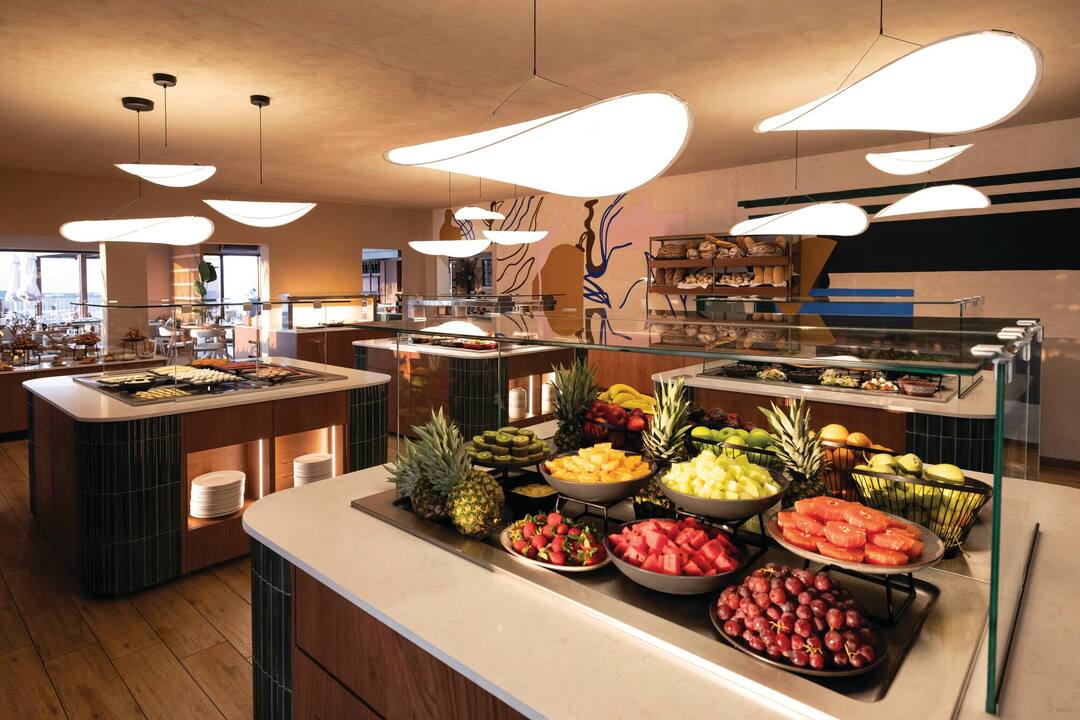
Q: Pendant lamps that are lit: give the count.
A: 11